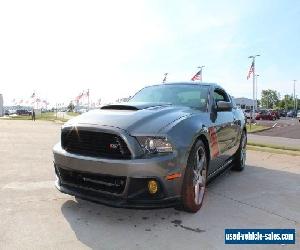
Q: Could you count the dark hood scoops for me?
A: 1